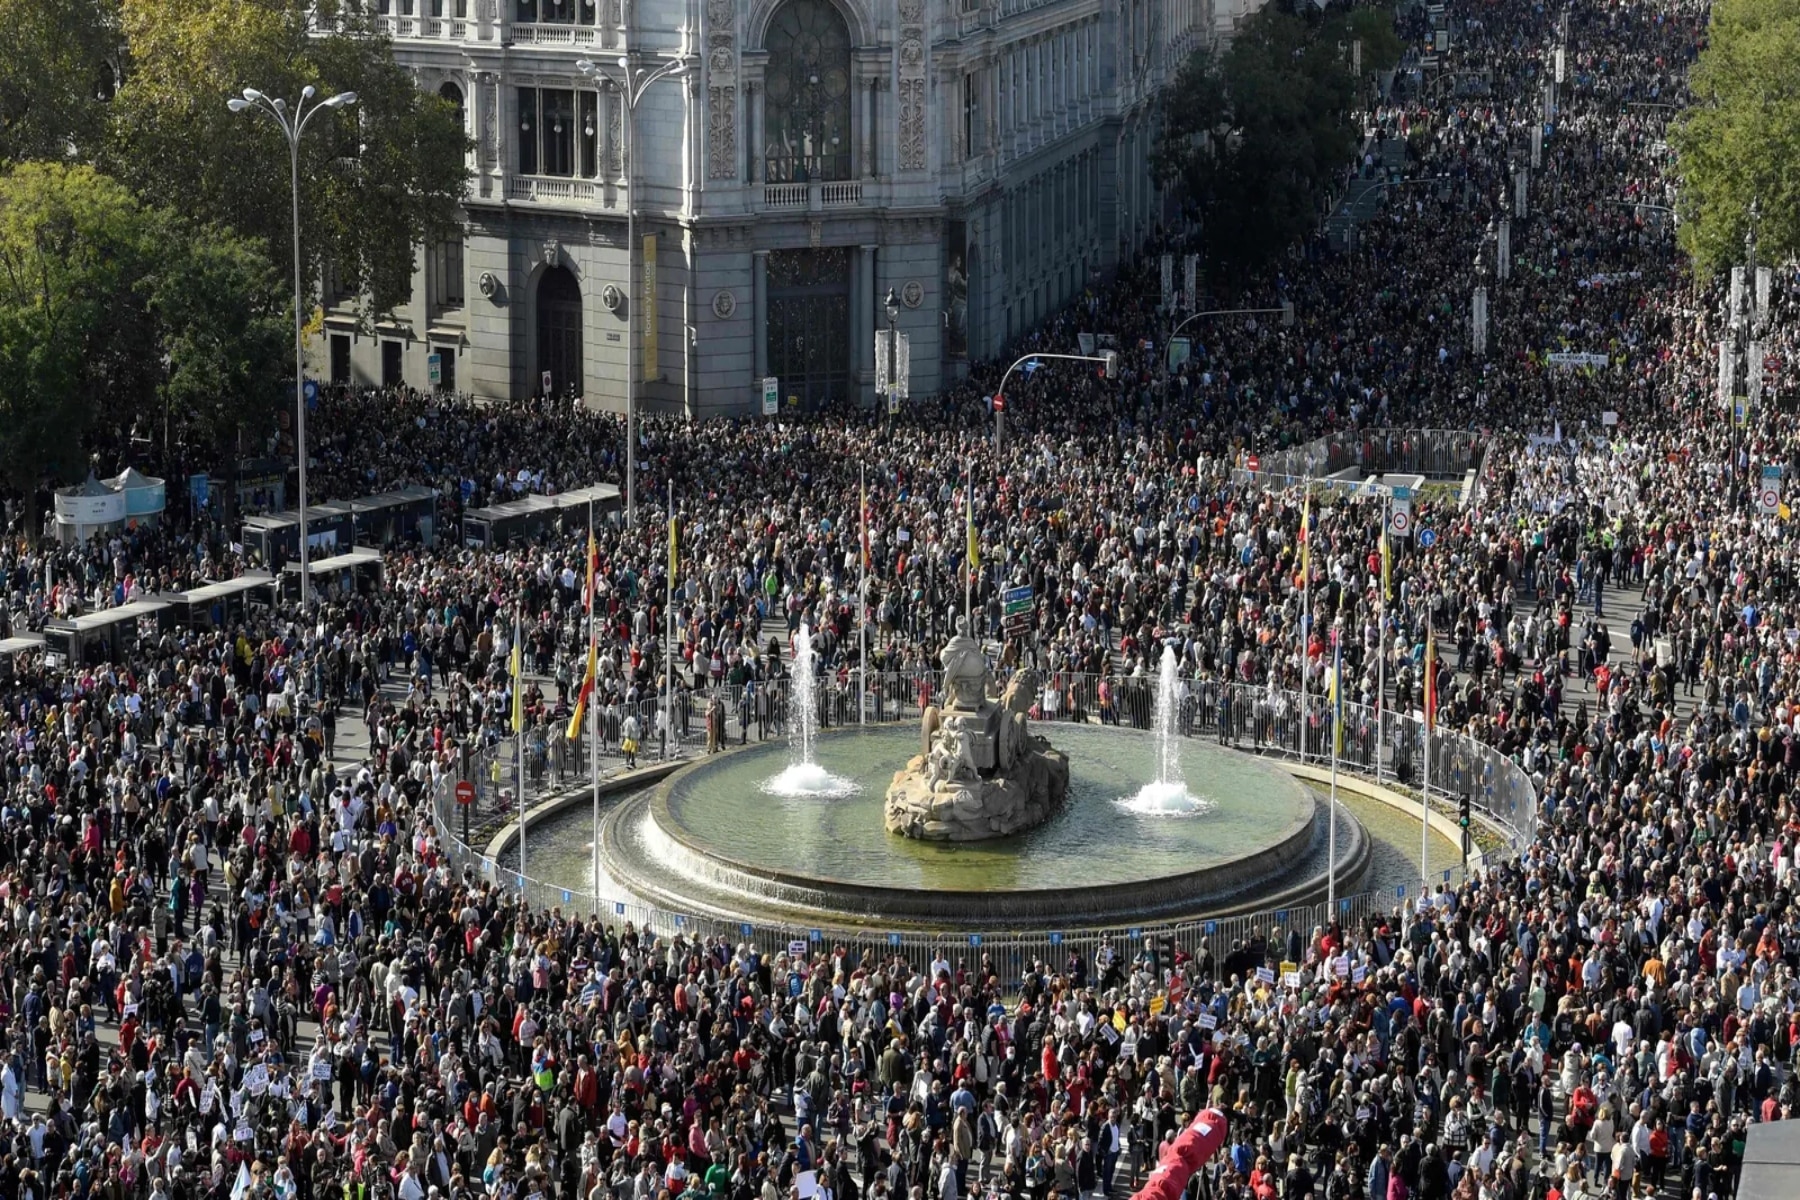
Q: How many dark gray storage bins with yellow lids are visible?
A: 0